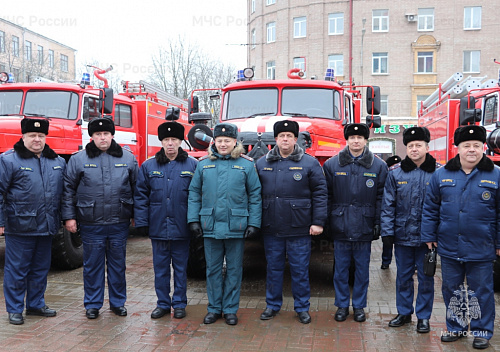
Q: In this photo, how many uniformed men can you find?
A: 8